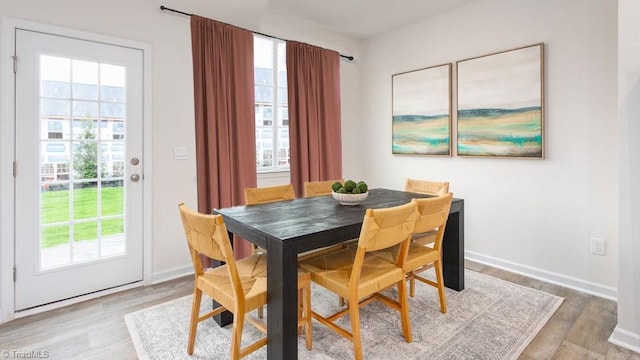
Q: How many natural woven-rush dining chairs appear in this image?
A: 6